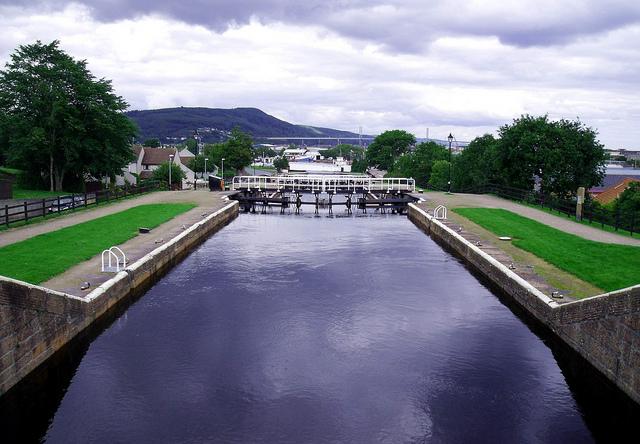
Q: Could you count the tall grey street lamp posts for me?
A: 3